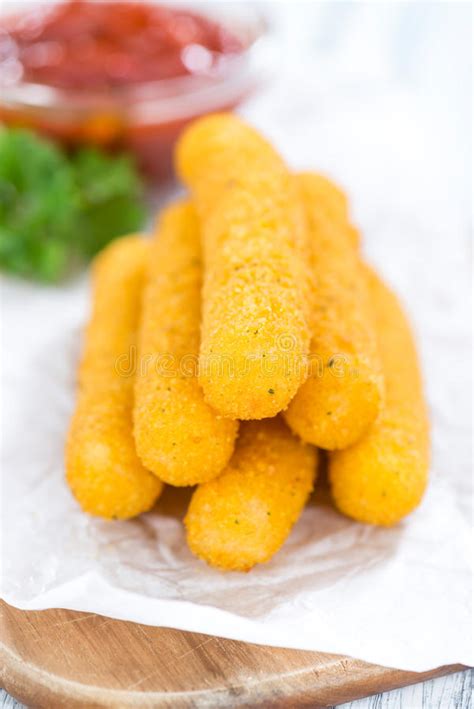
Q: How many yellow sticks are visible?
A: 6